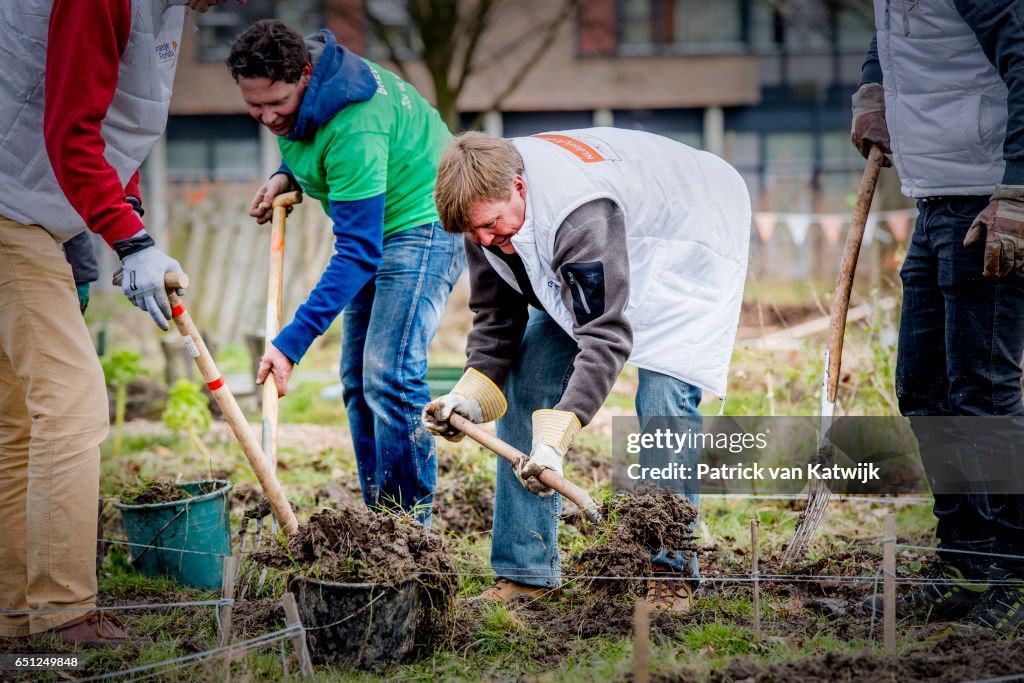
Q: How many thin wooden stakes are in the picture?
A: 5